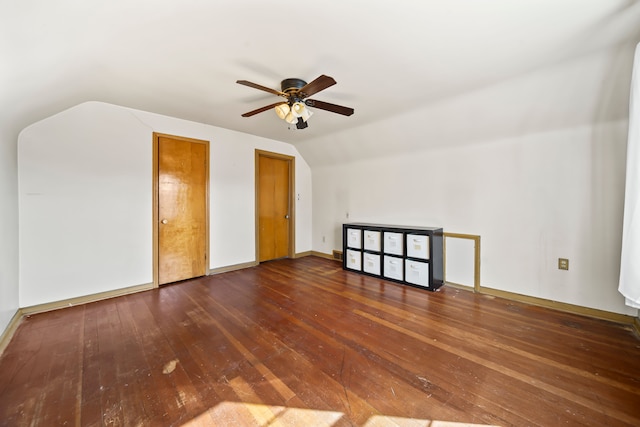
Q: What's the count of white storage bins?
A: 8